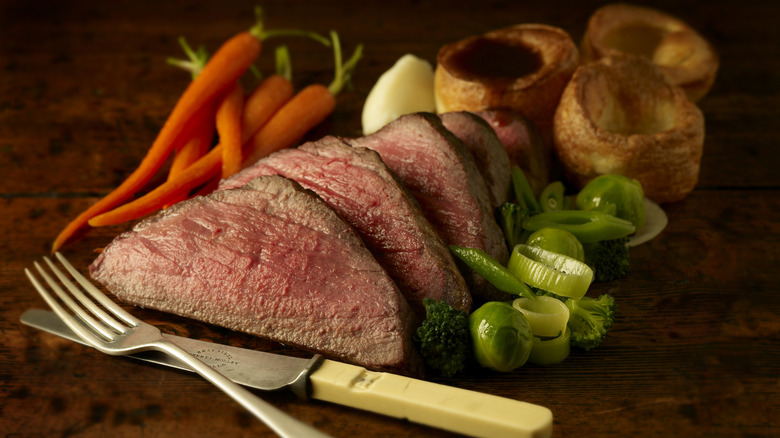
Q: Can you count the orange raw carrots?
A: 5